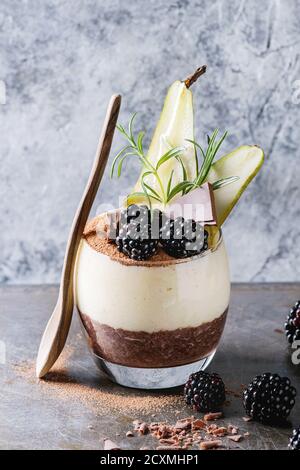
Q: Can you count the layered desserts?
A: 1